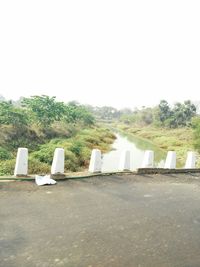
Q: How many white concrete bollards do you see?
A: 7